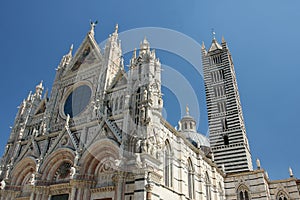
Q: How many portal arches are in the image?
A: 3